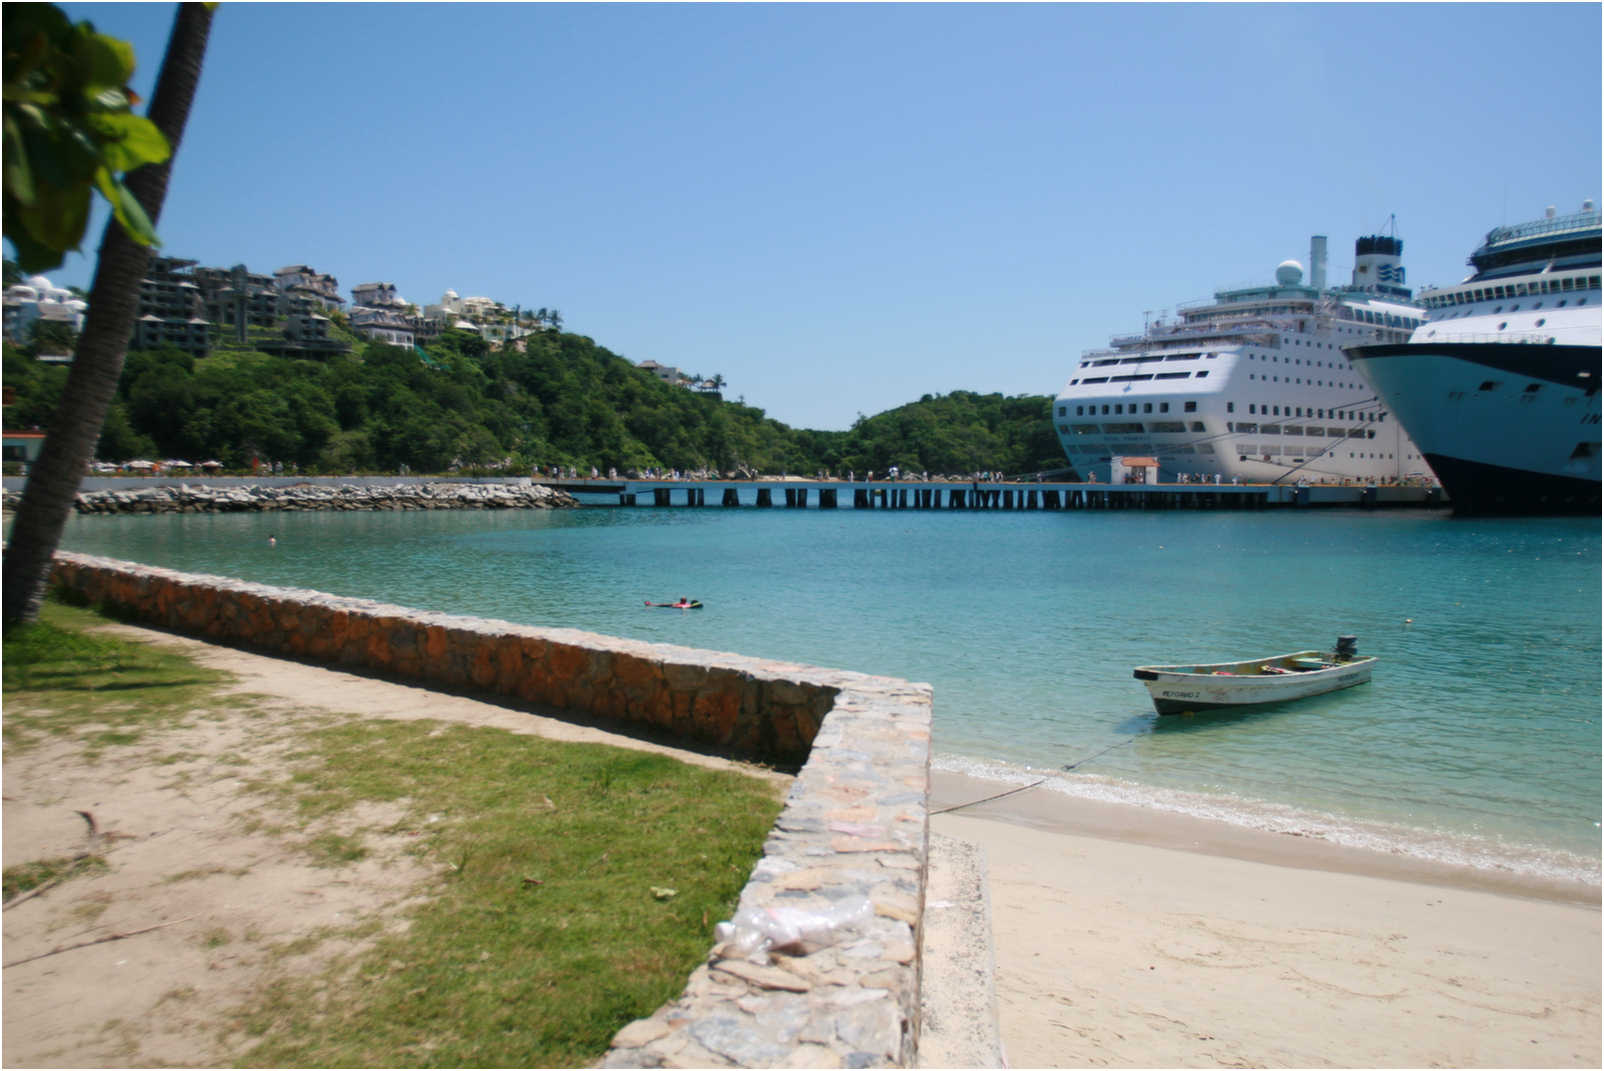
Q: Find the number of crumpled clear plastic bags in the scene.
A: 1